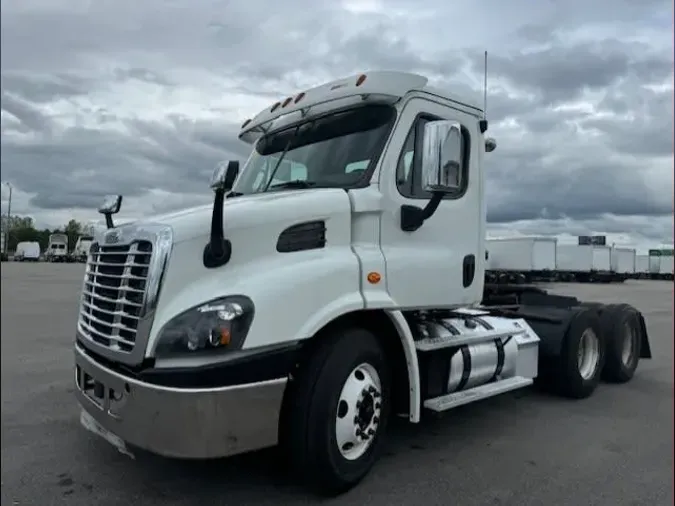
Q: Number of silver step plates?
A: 2